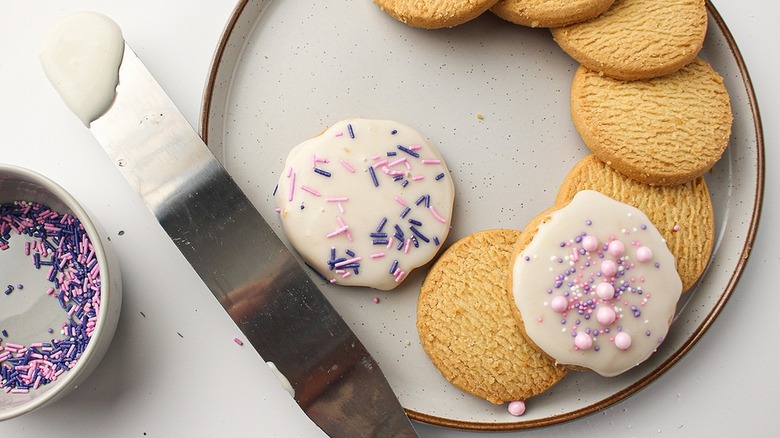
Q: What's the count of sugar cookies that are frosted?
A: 2